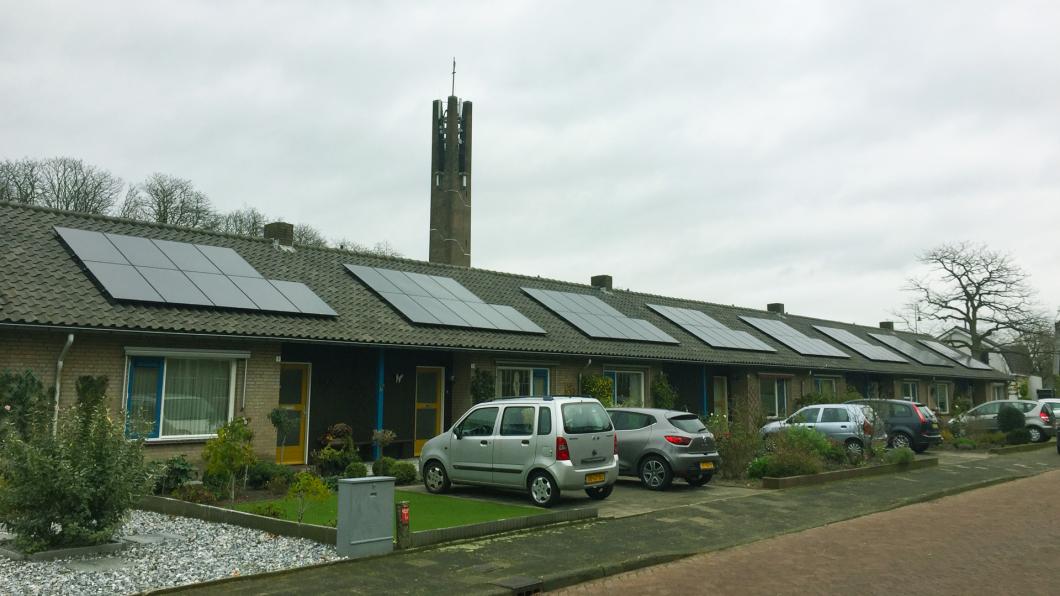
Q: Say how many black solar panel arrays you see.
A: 8